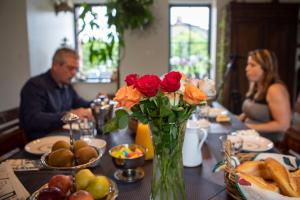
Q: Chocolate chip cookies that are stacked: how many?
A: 0